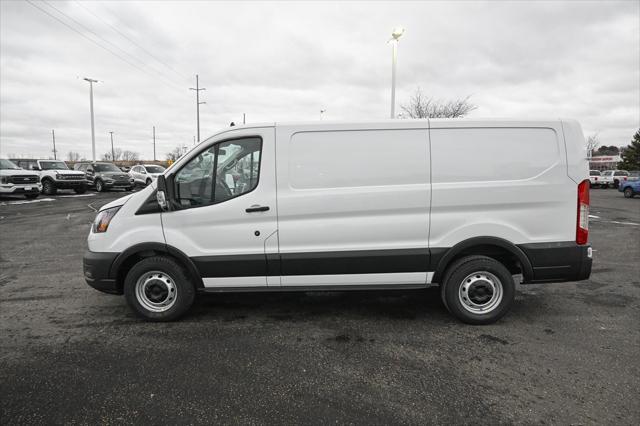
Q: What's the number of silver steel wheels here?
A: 2